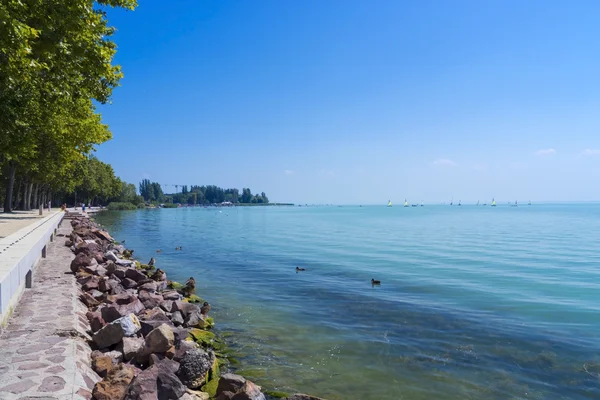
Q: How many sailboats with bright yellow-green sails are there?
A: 3